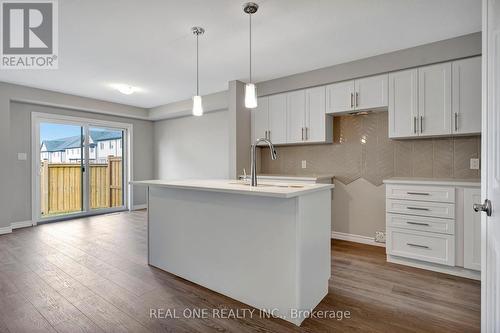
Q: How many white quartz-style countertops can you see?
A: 3